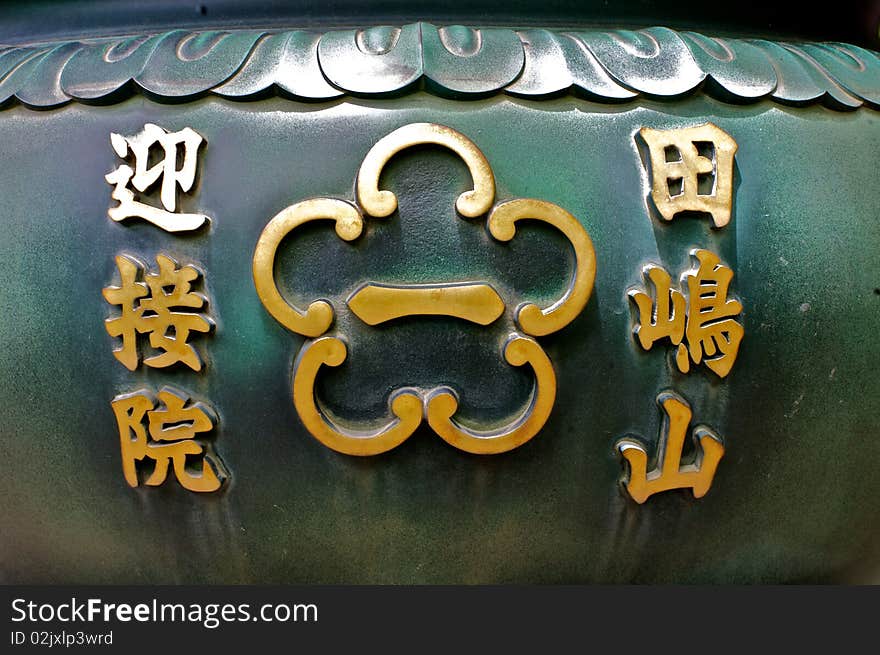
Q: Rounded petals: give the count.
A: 5